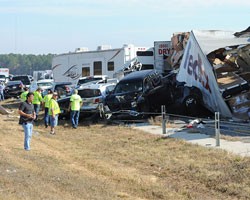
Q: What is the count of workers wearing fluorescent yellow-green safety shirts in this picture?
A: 5